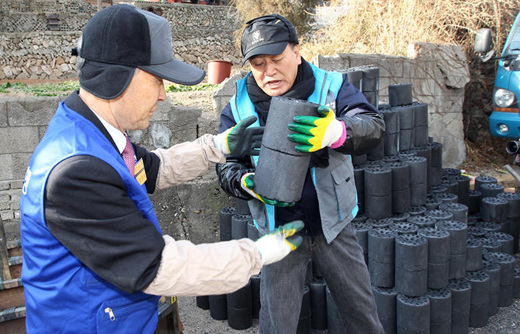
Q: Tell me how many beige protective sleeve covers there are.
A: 2